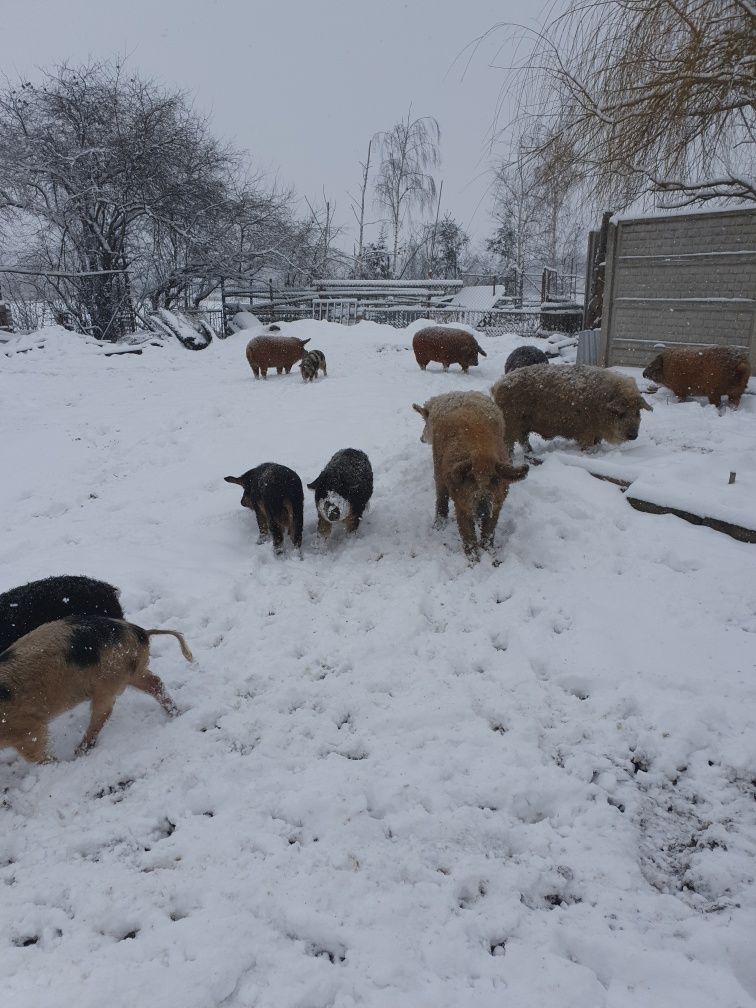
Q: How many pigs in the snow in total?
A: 12